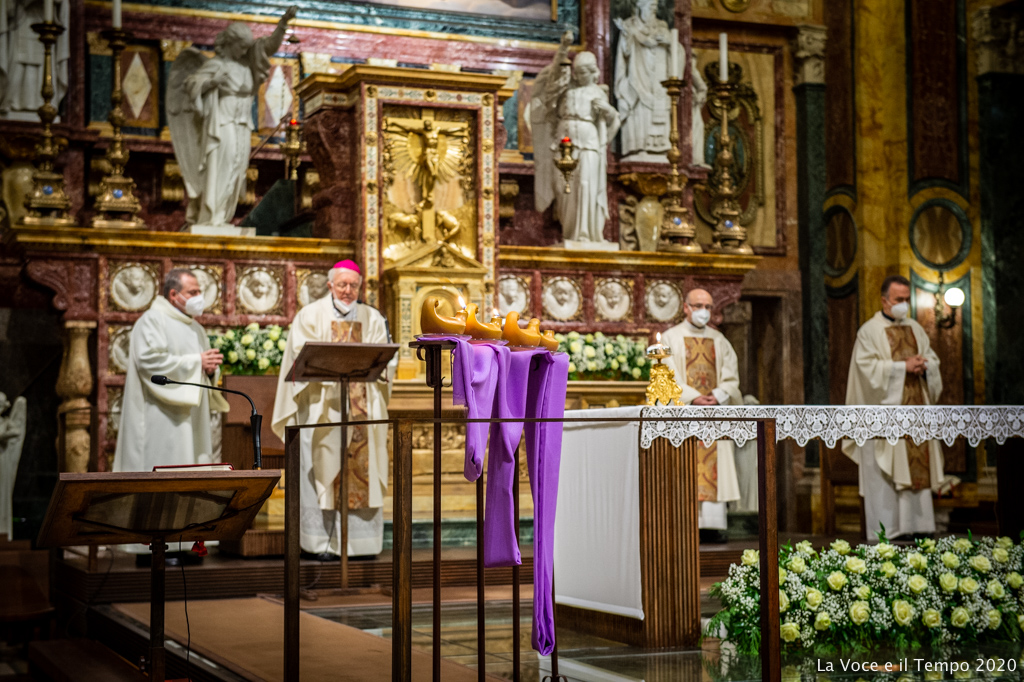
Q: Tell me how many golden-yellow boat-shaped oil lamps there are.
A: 4